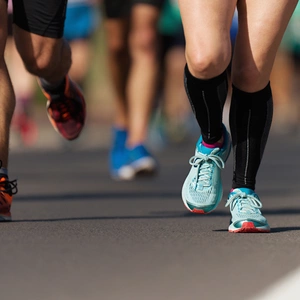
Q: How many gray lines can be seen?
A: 2